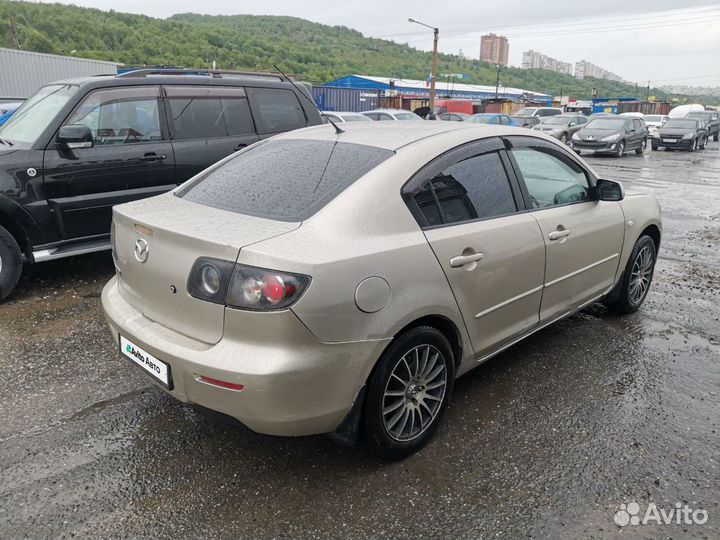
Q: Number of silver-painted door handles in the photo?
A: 2